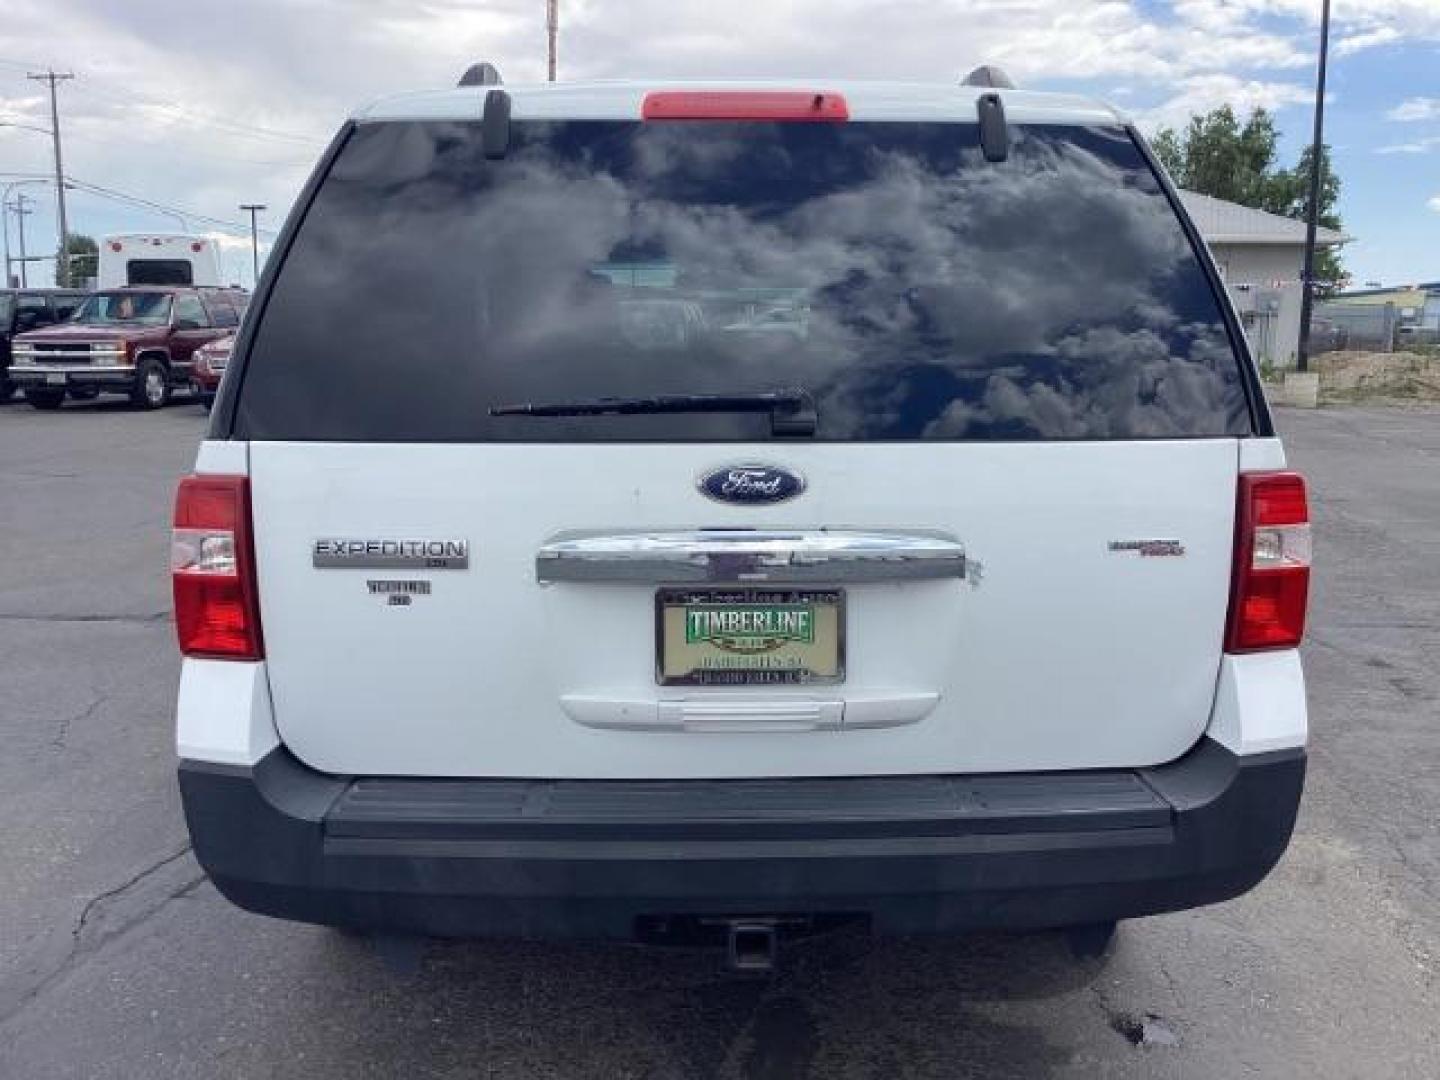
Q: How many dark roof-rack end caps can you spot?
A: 2